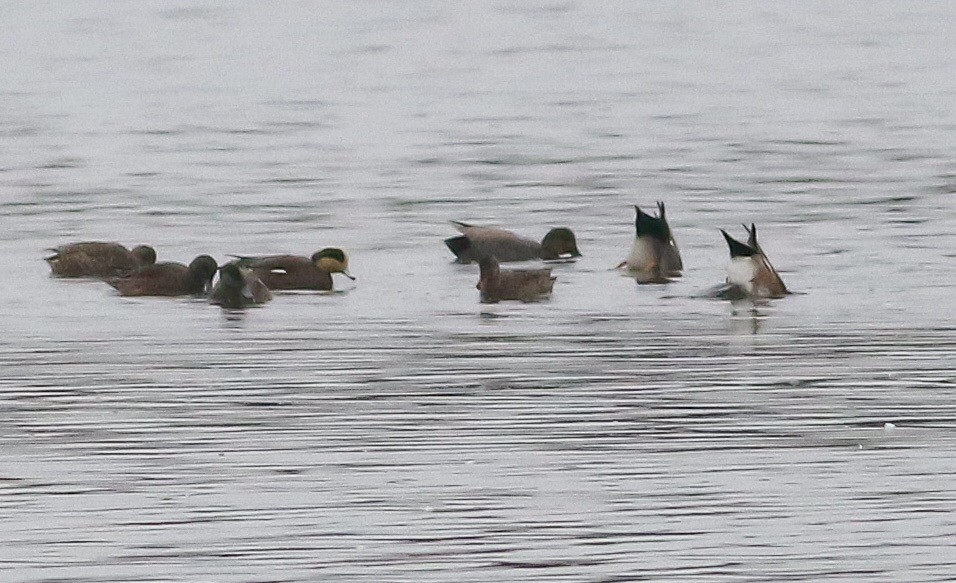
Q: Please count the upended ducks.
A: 2